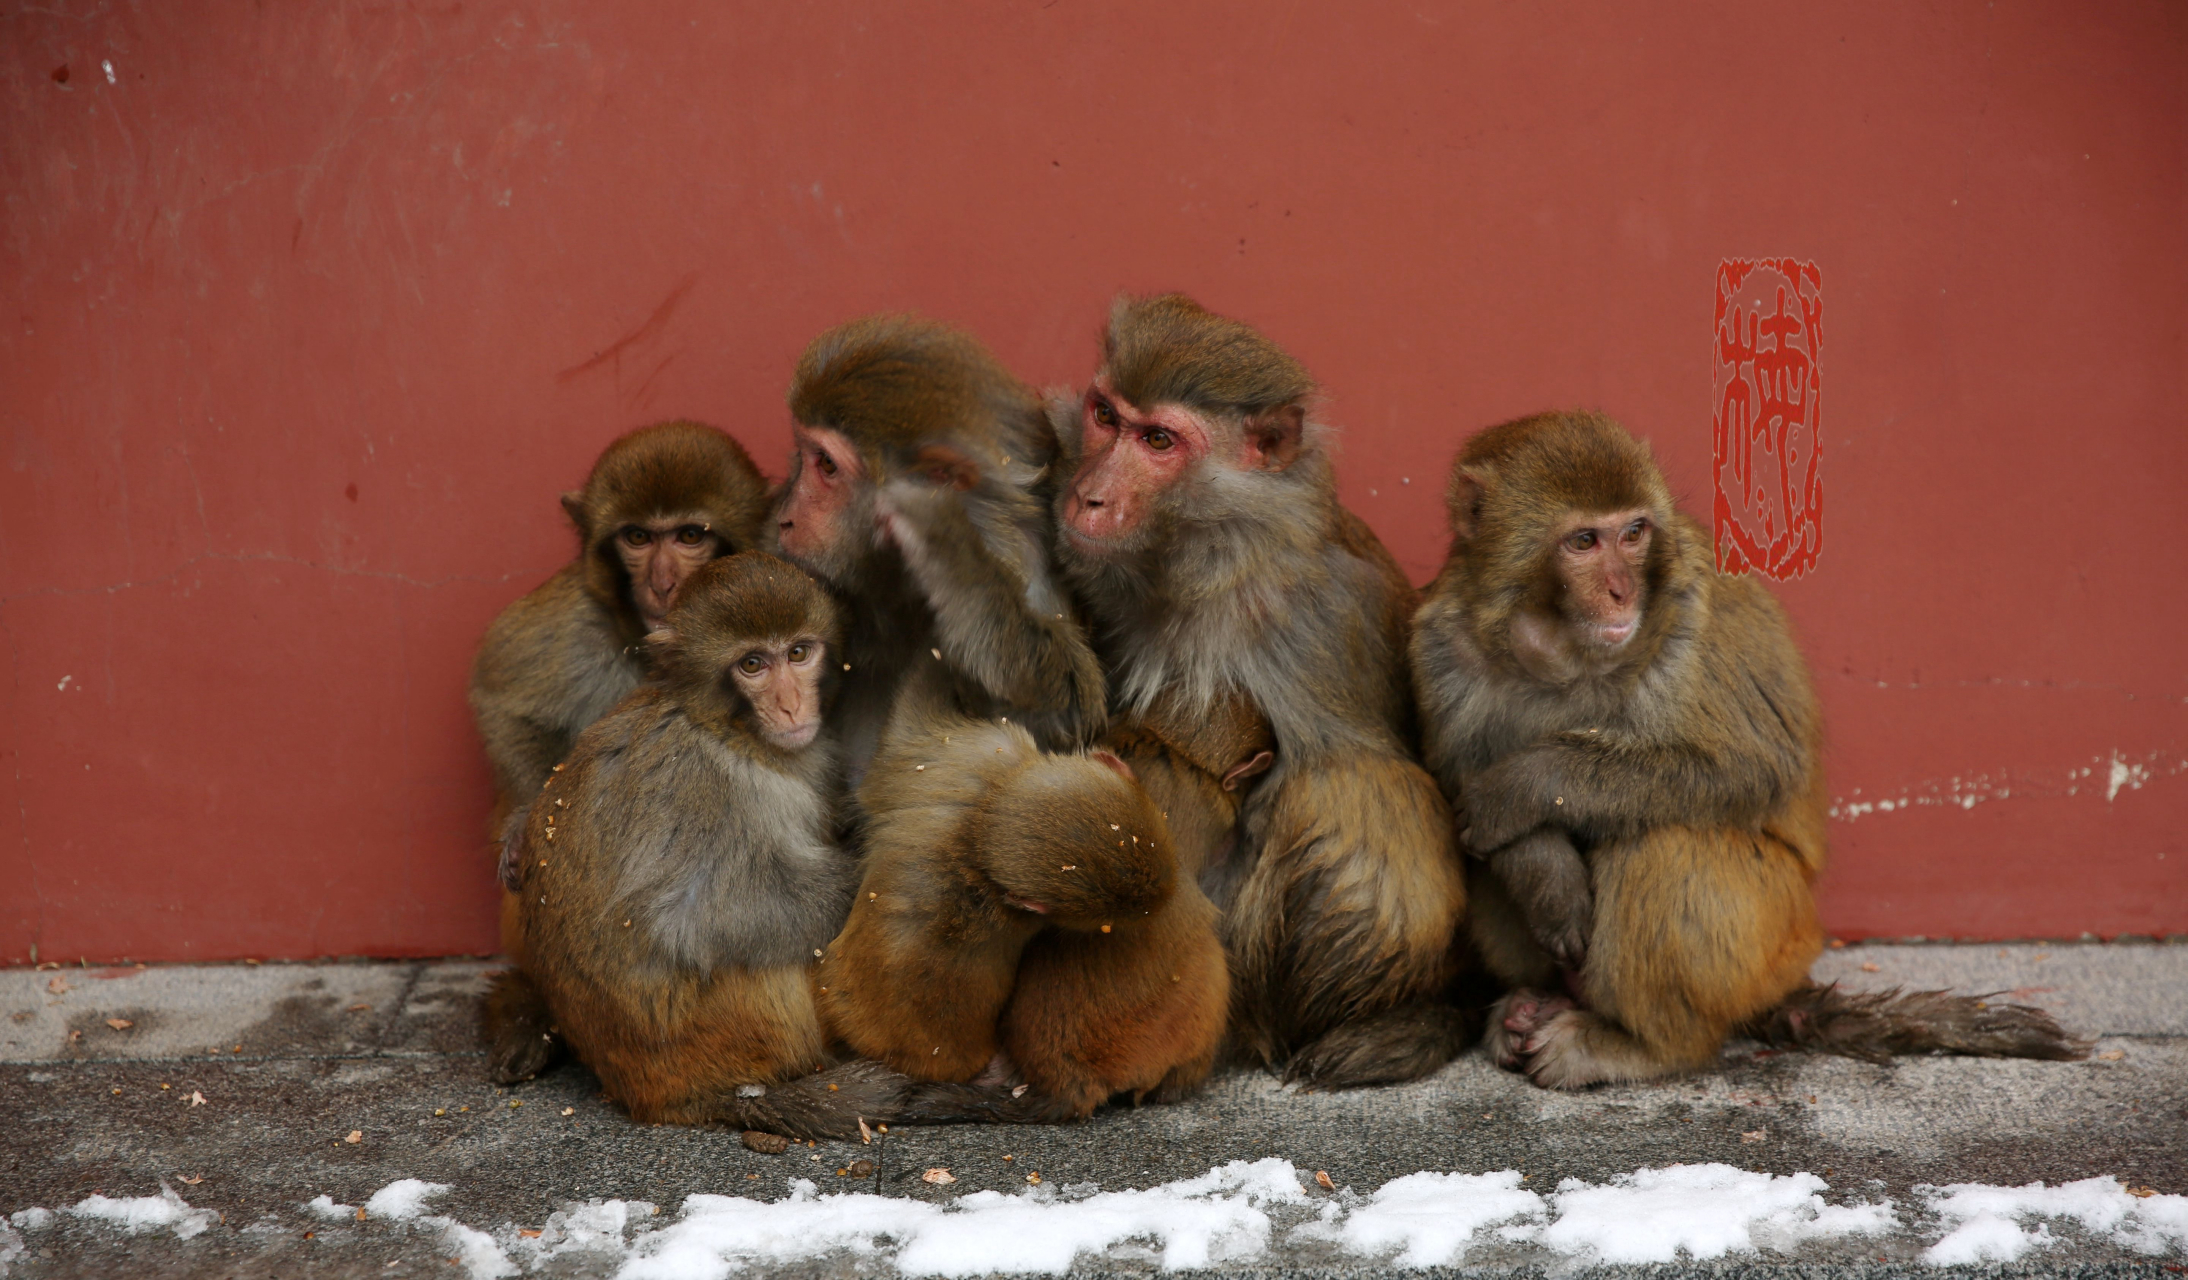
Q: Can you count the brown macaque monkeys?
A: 7